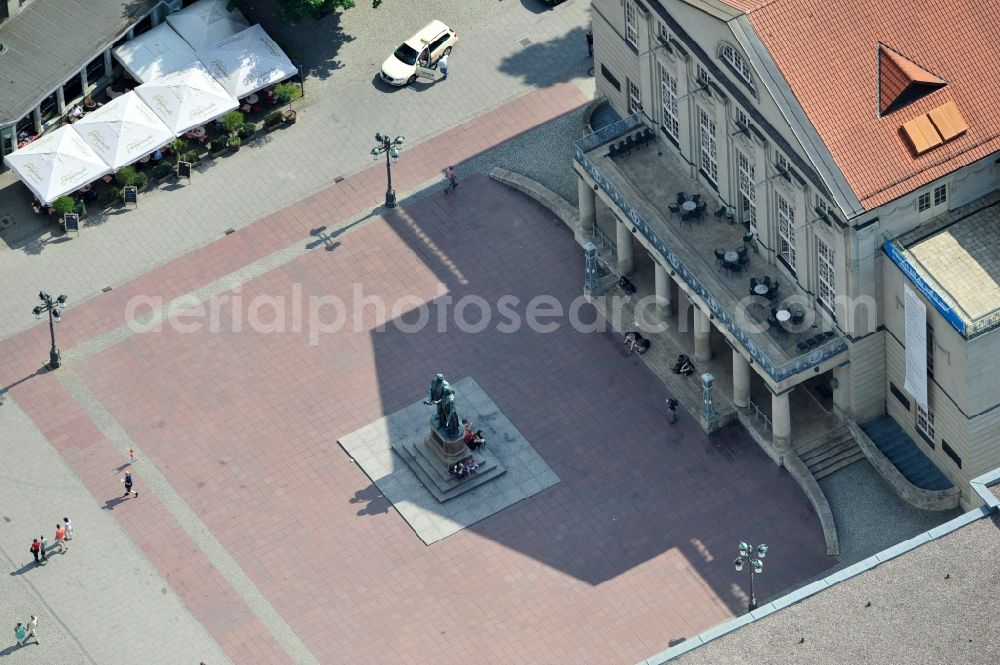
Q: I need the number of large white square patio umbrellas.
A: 6